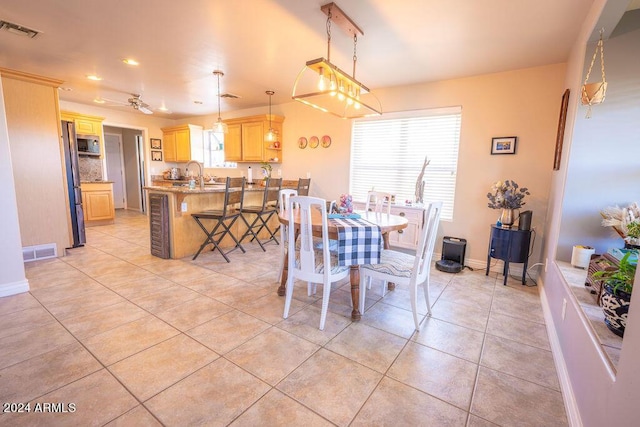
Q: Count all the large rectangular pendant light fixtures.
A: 1